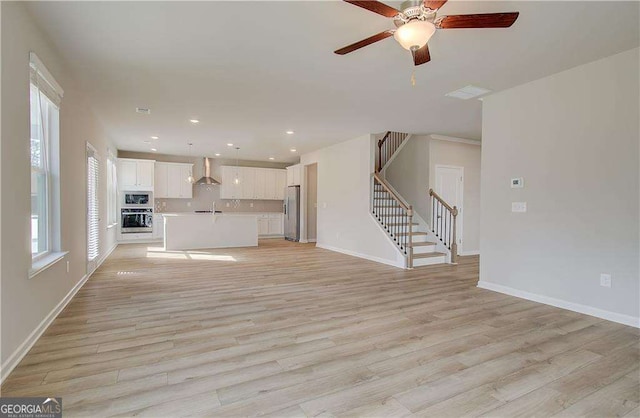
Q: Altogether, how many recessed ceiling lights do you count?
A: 8